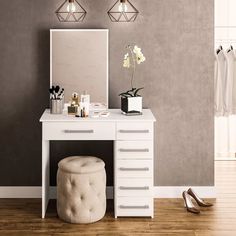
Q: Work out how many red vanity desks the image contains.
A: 0